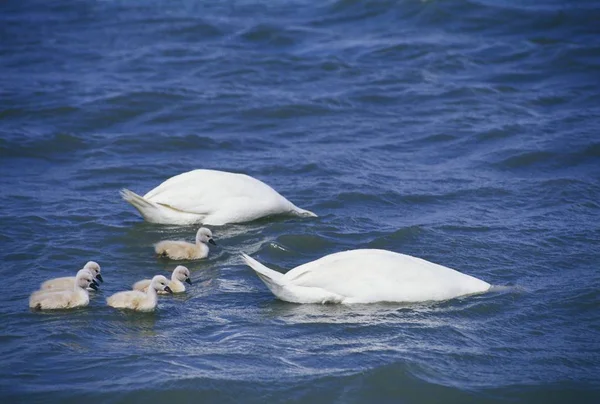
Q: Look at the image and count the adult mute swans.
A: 2